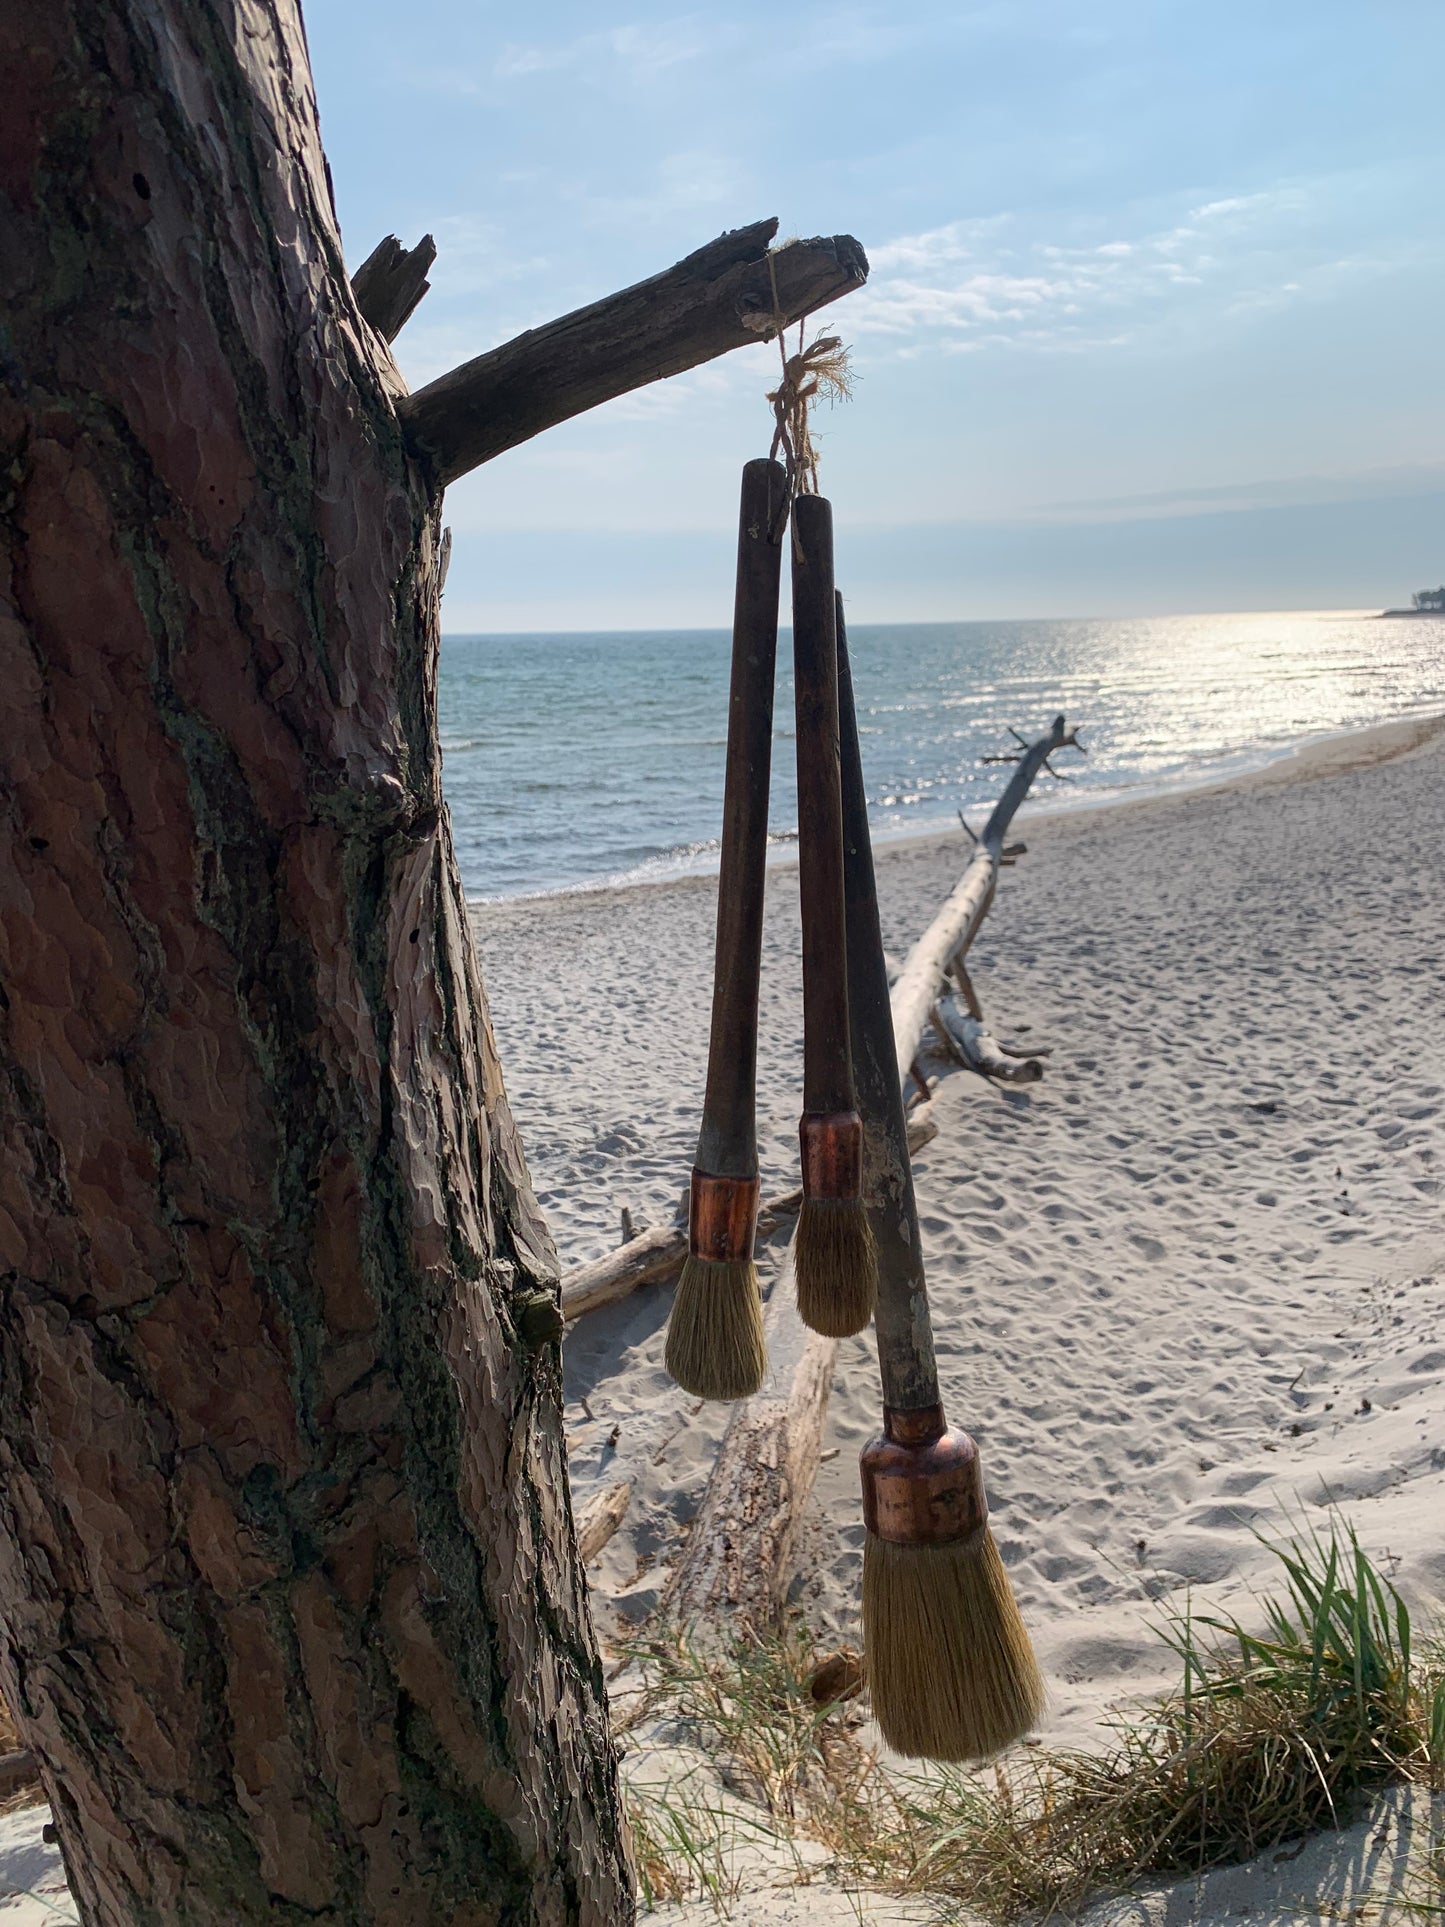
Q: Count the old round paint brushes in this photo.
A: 3